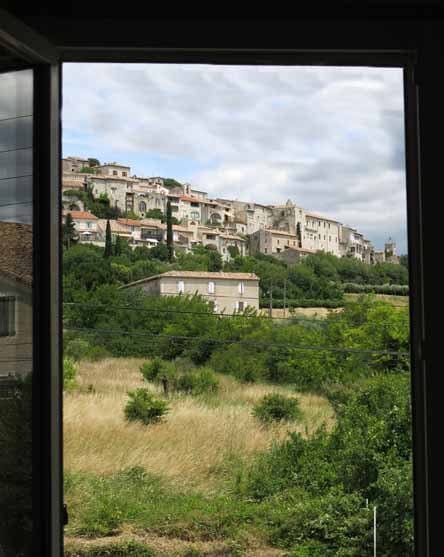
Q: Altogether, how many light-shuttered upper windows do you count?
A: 3